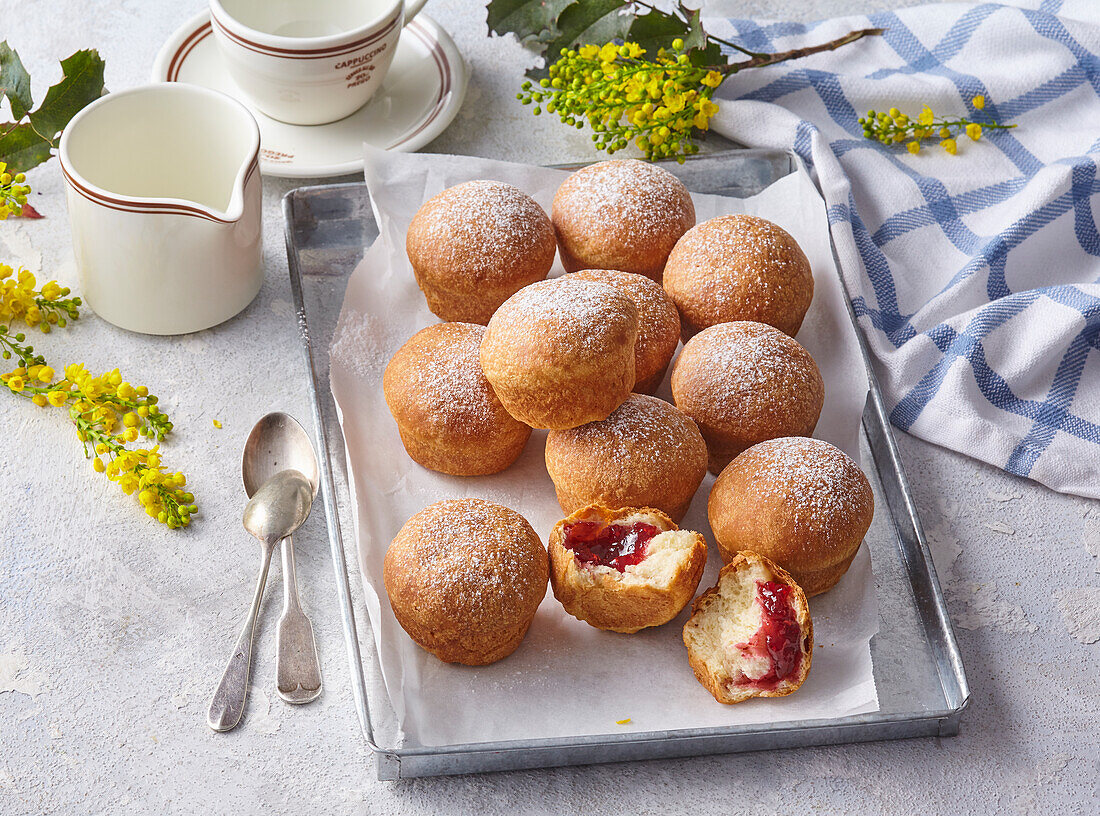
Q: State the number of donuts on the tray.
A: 11